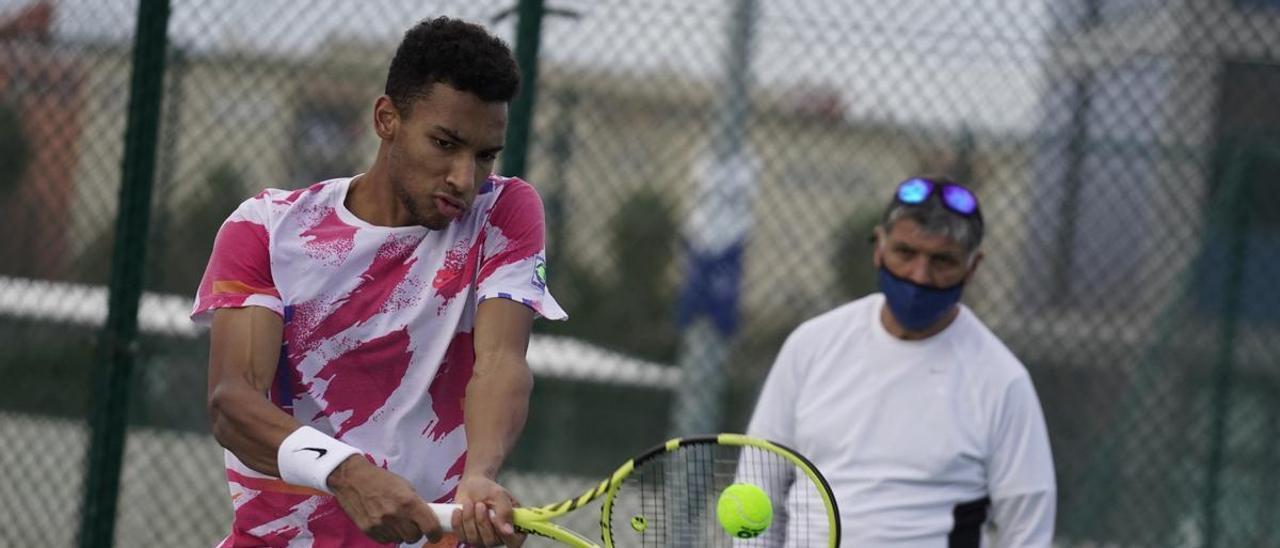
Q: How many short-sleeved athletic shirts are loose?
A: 1